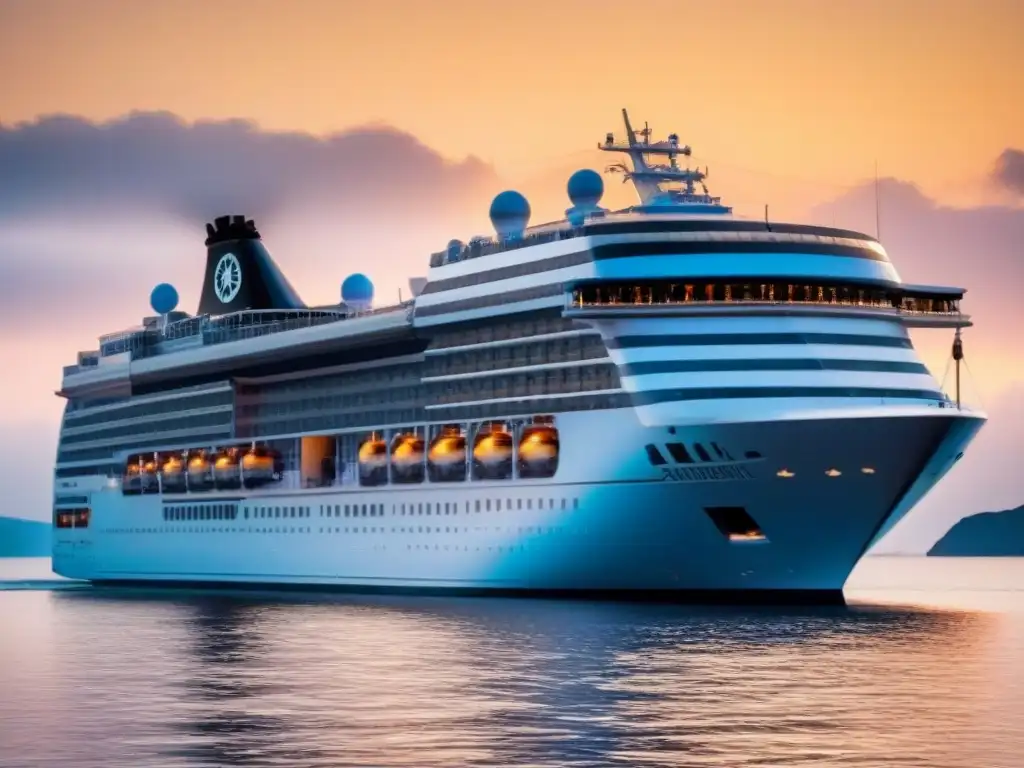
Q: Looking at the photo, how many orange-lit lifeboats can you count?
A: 11